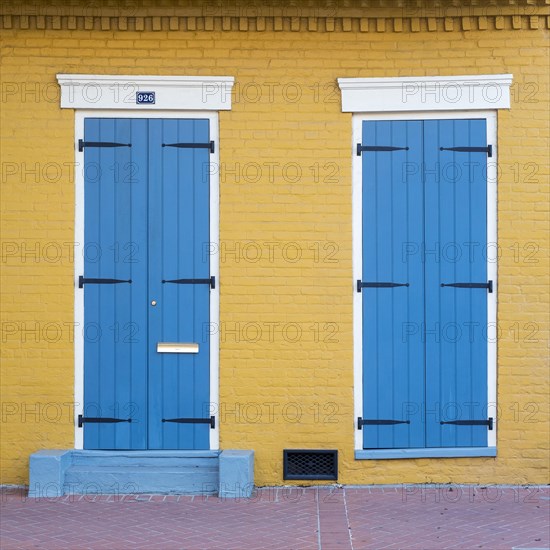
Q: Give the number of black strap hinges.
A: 12